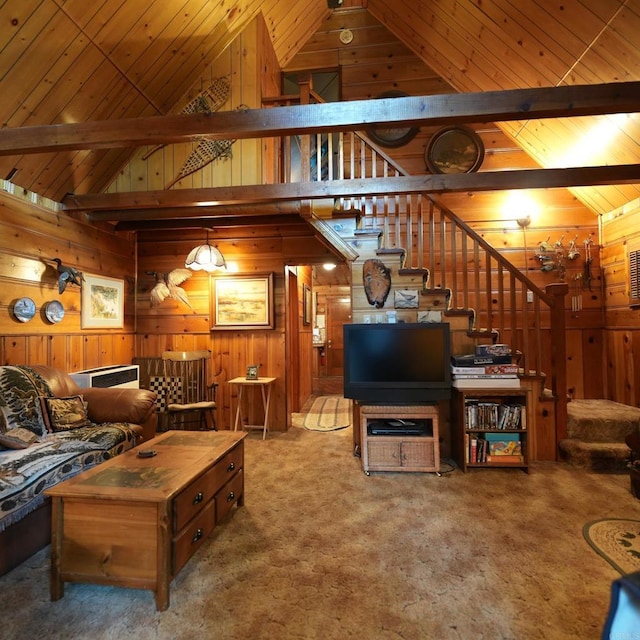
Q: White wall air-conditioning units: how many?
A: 1